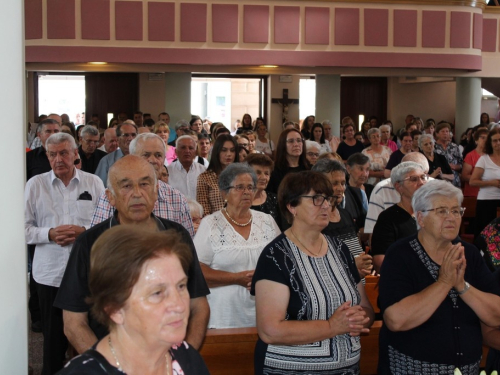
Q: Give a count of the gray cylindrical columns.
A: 3